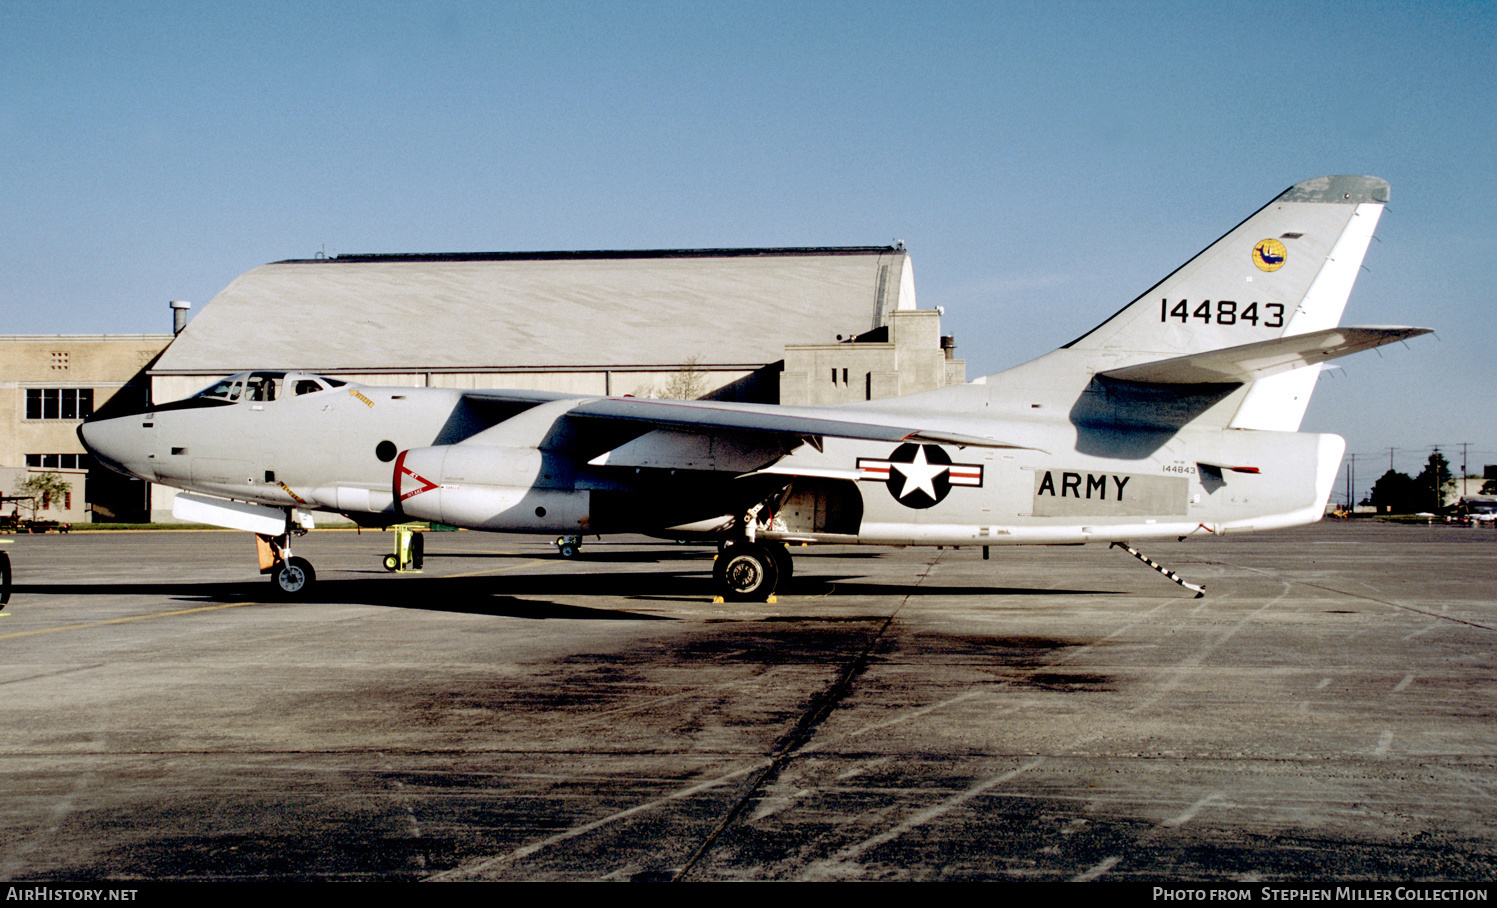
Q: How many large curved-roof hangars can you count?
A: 1